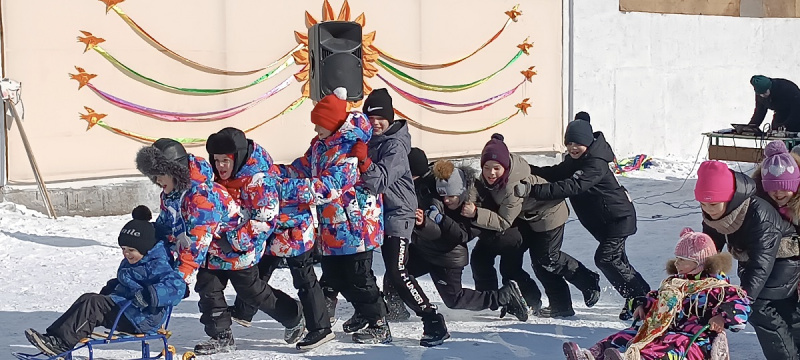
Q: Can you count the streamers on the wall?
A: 8